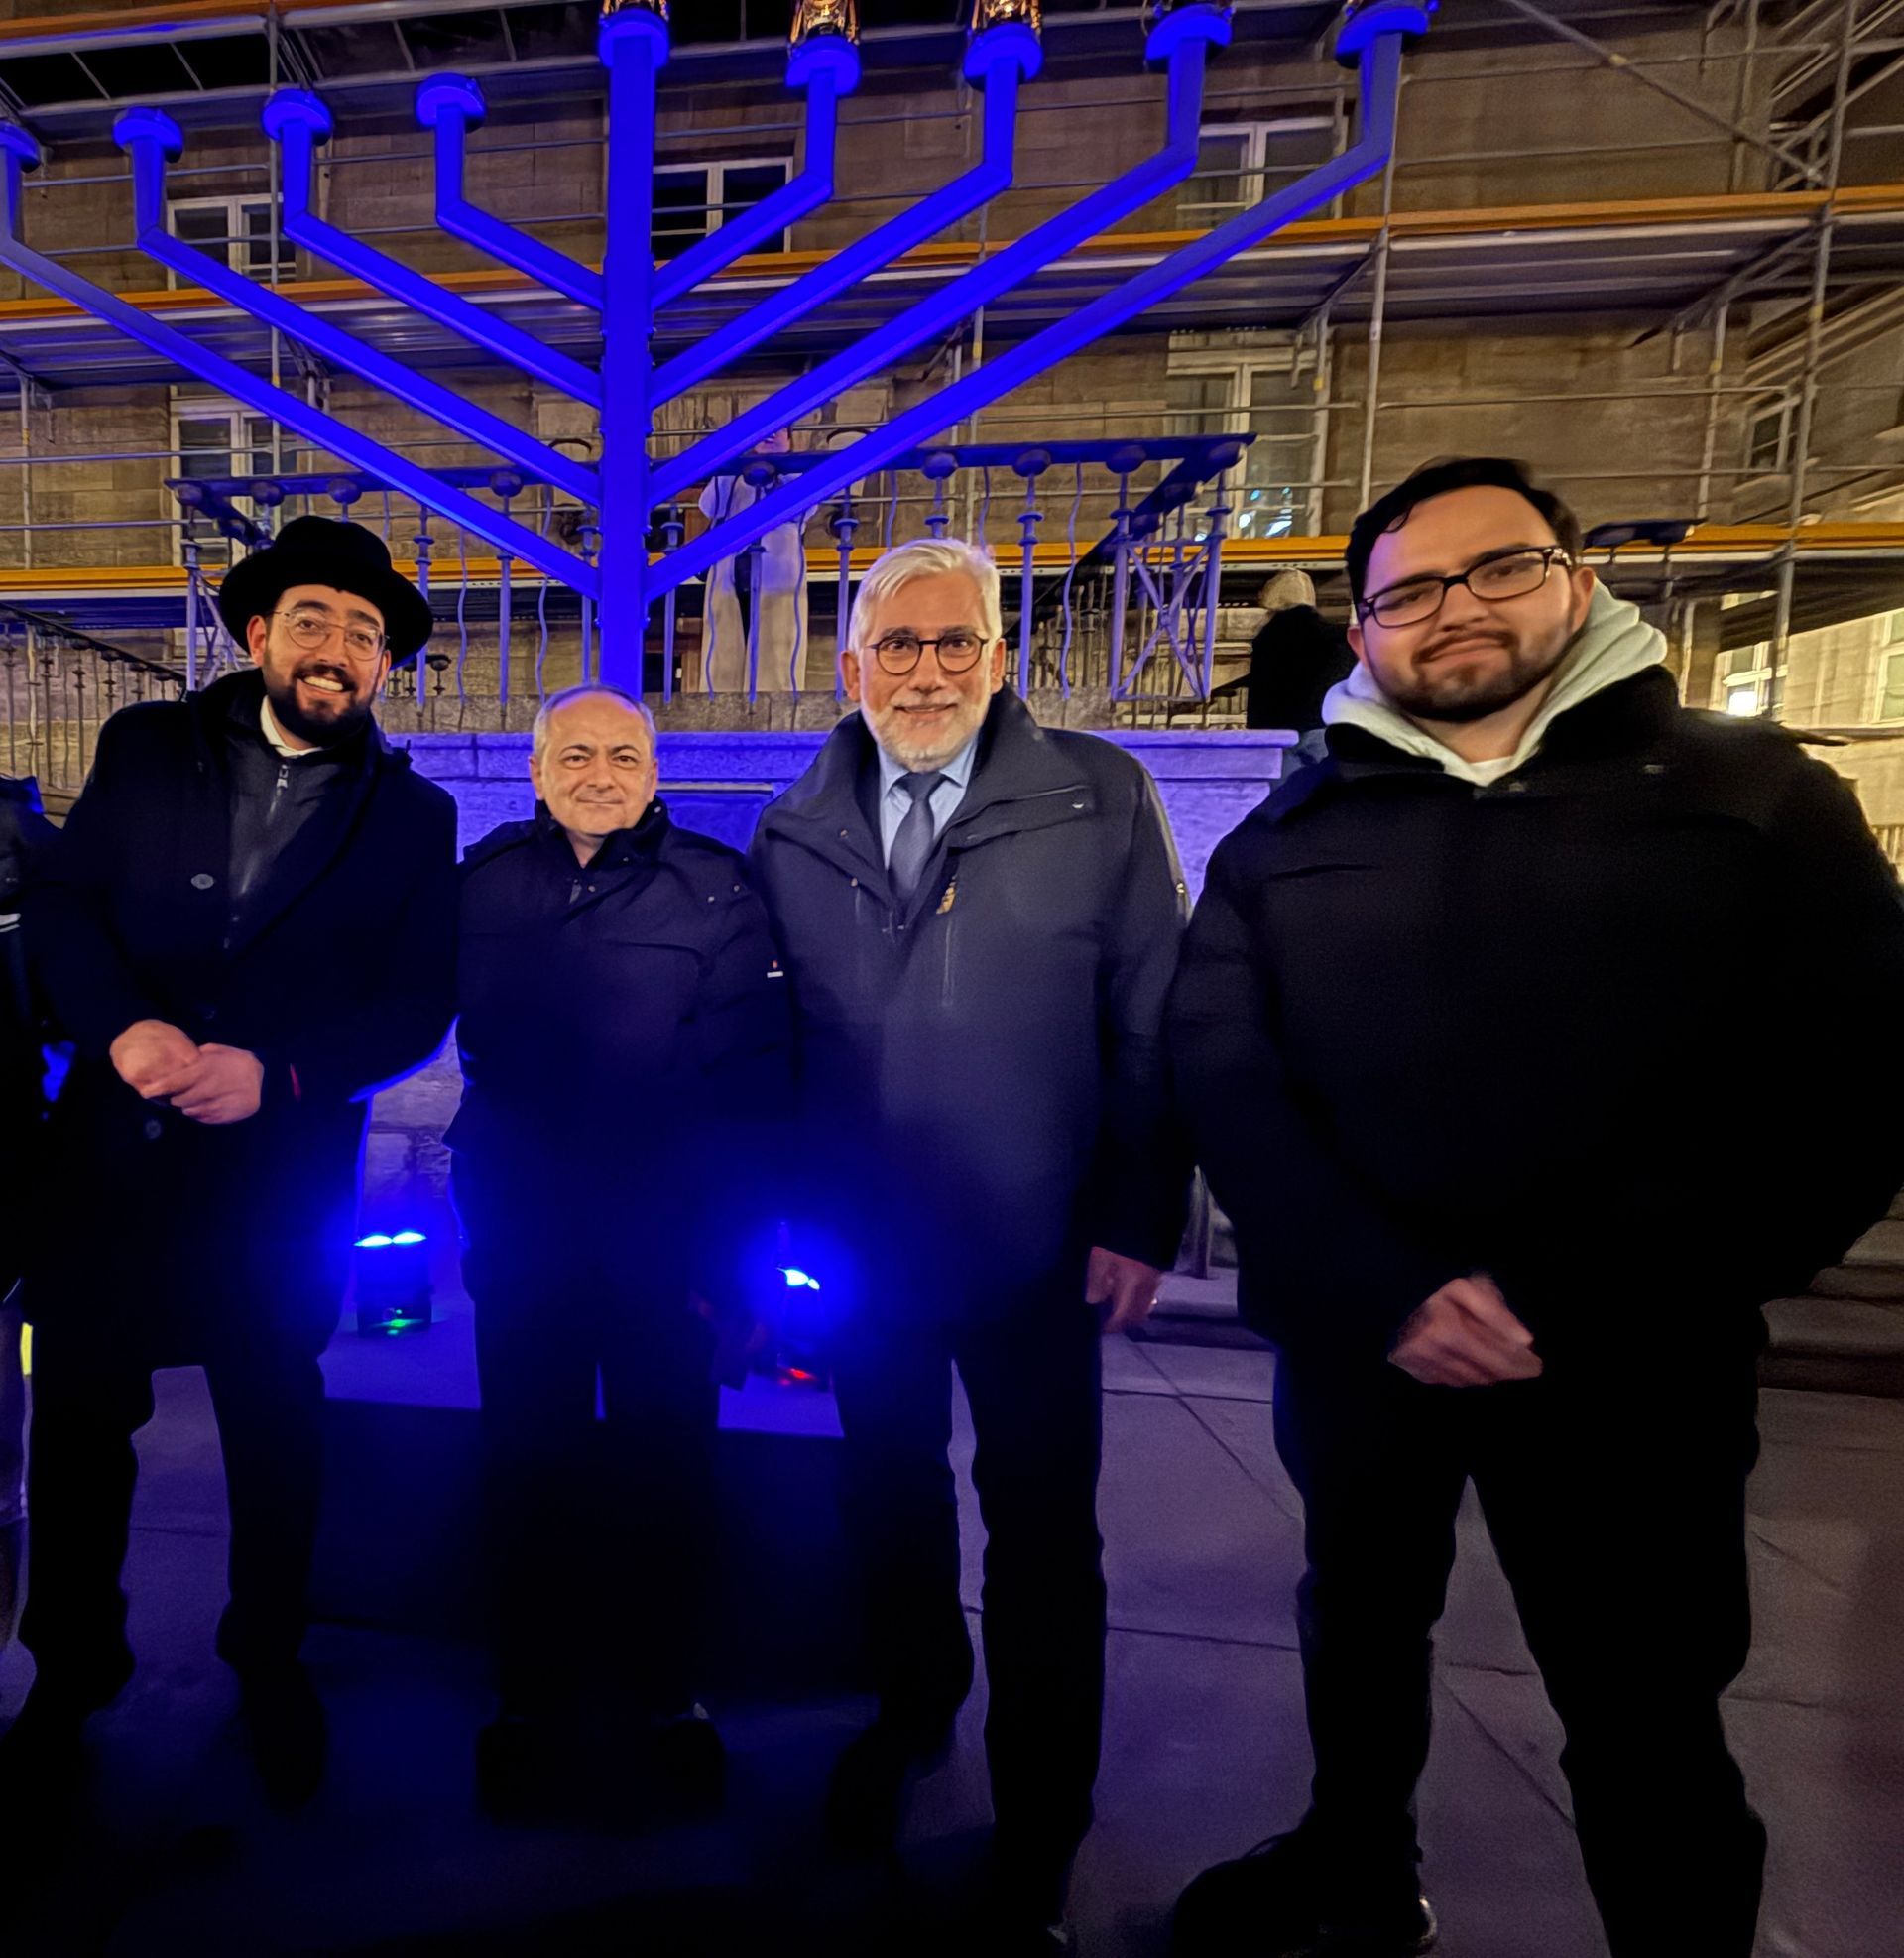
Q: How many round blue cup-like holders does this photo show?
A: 9